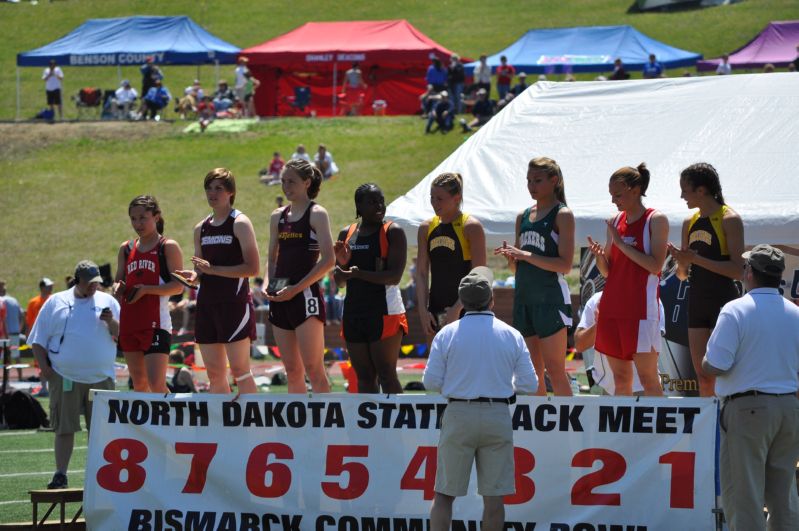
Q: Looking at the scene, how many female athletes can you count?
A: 8